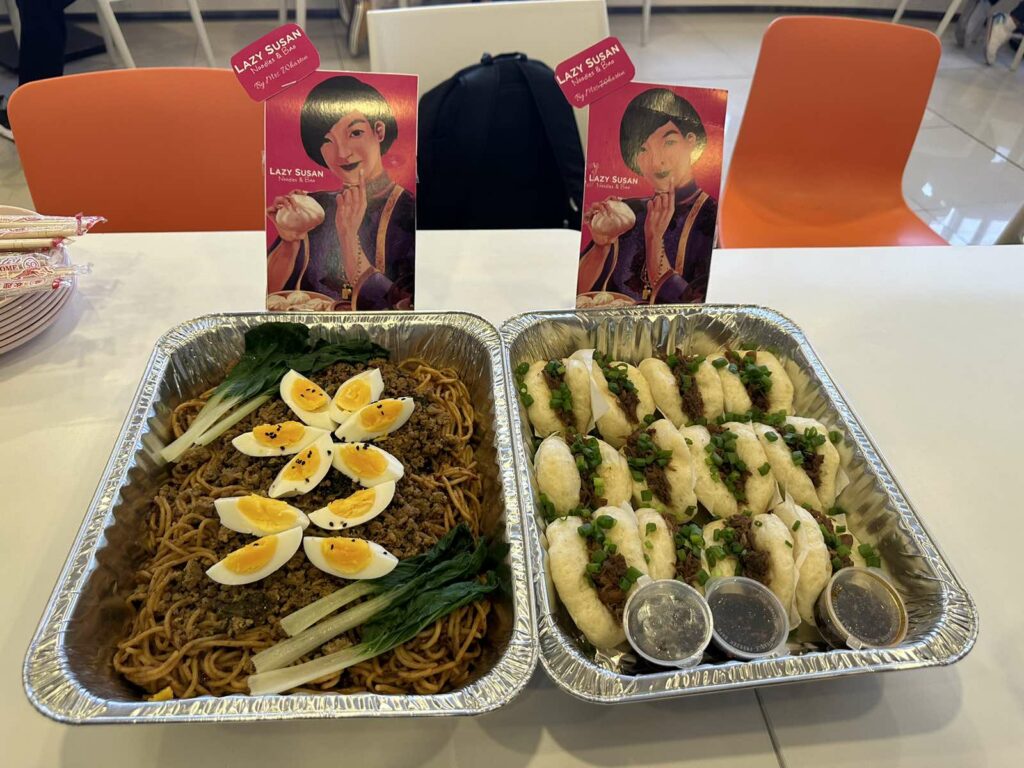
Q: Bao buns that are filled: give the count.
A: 12